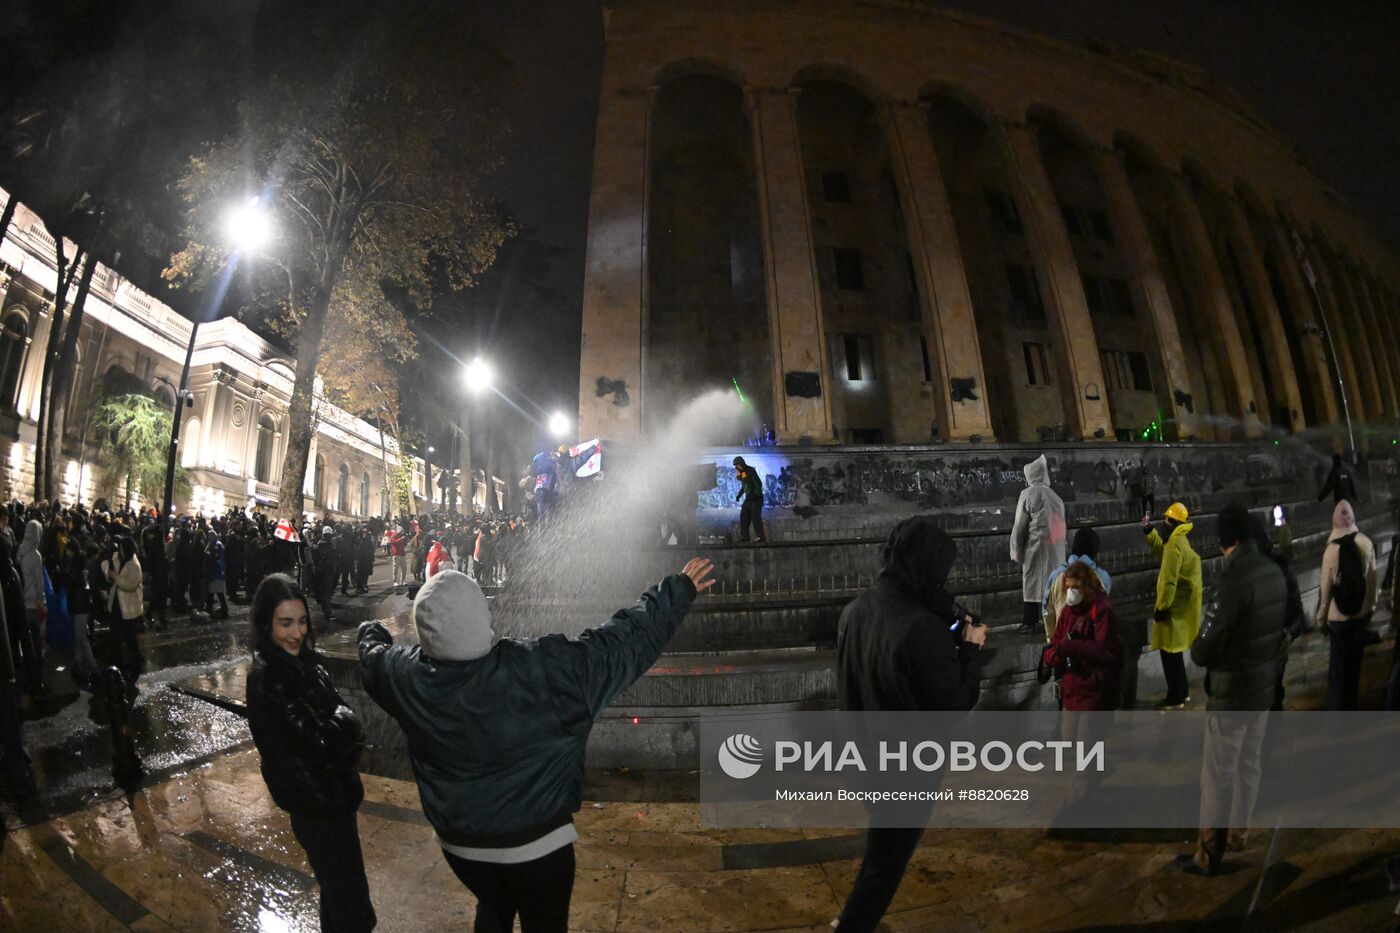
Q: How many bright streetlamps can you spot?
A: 3